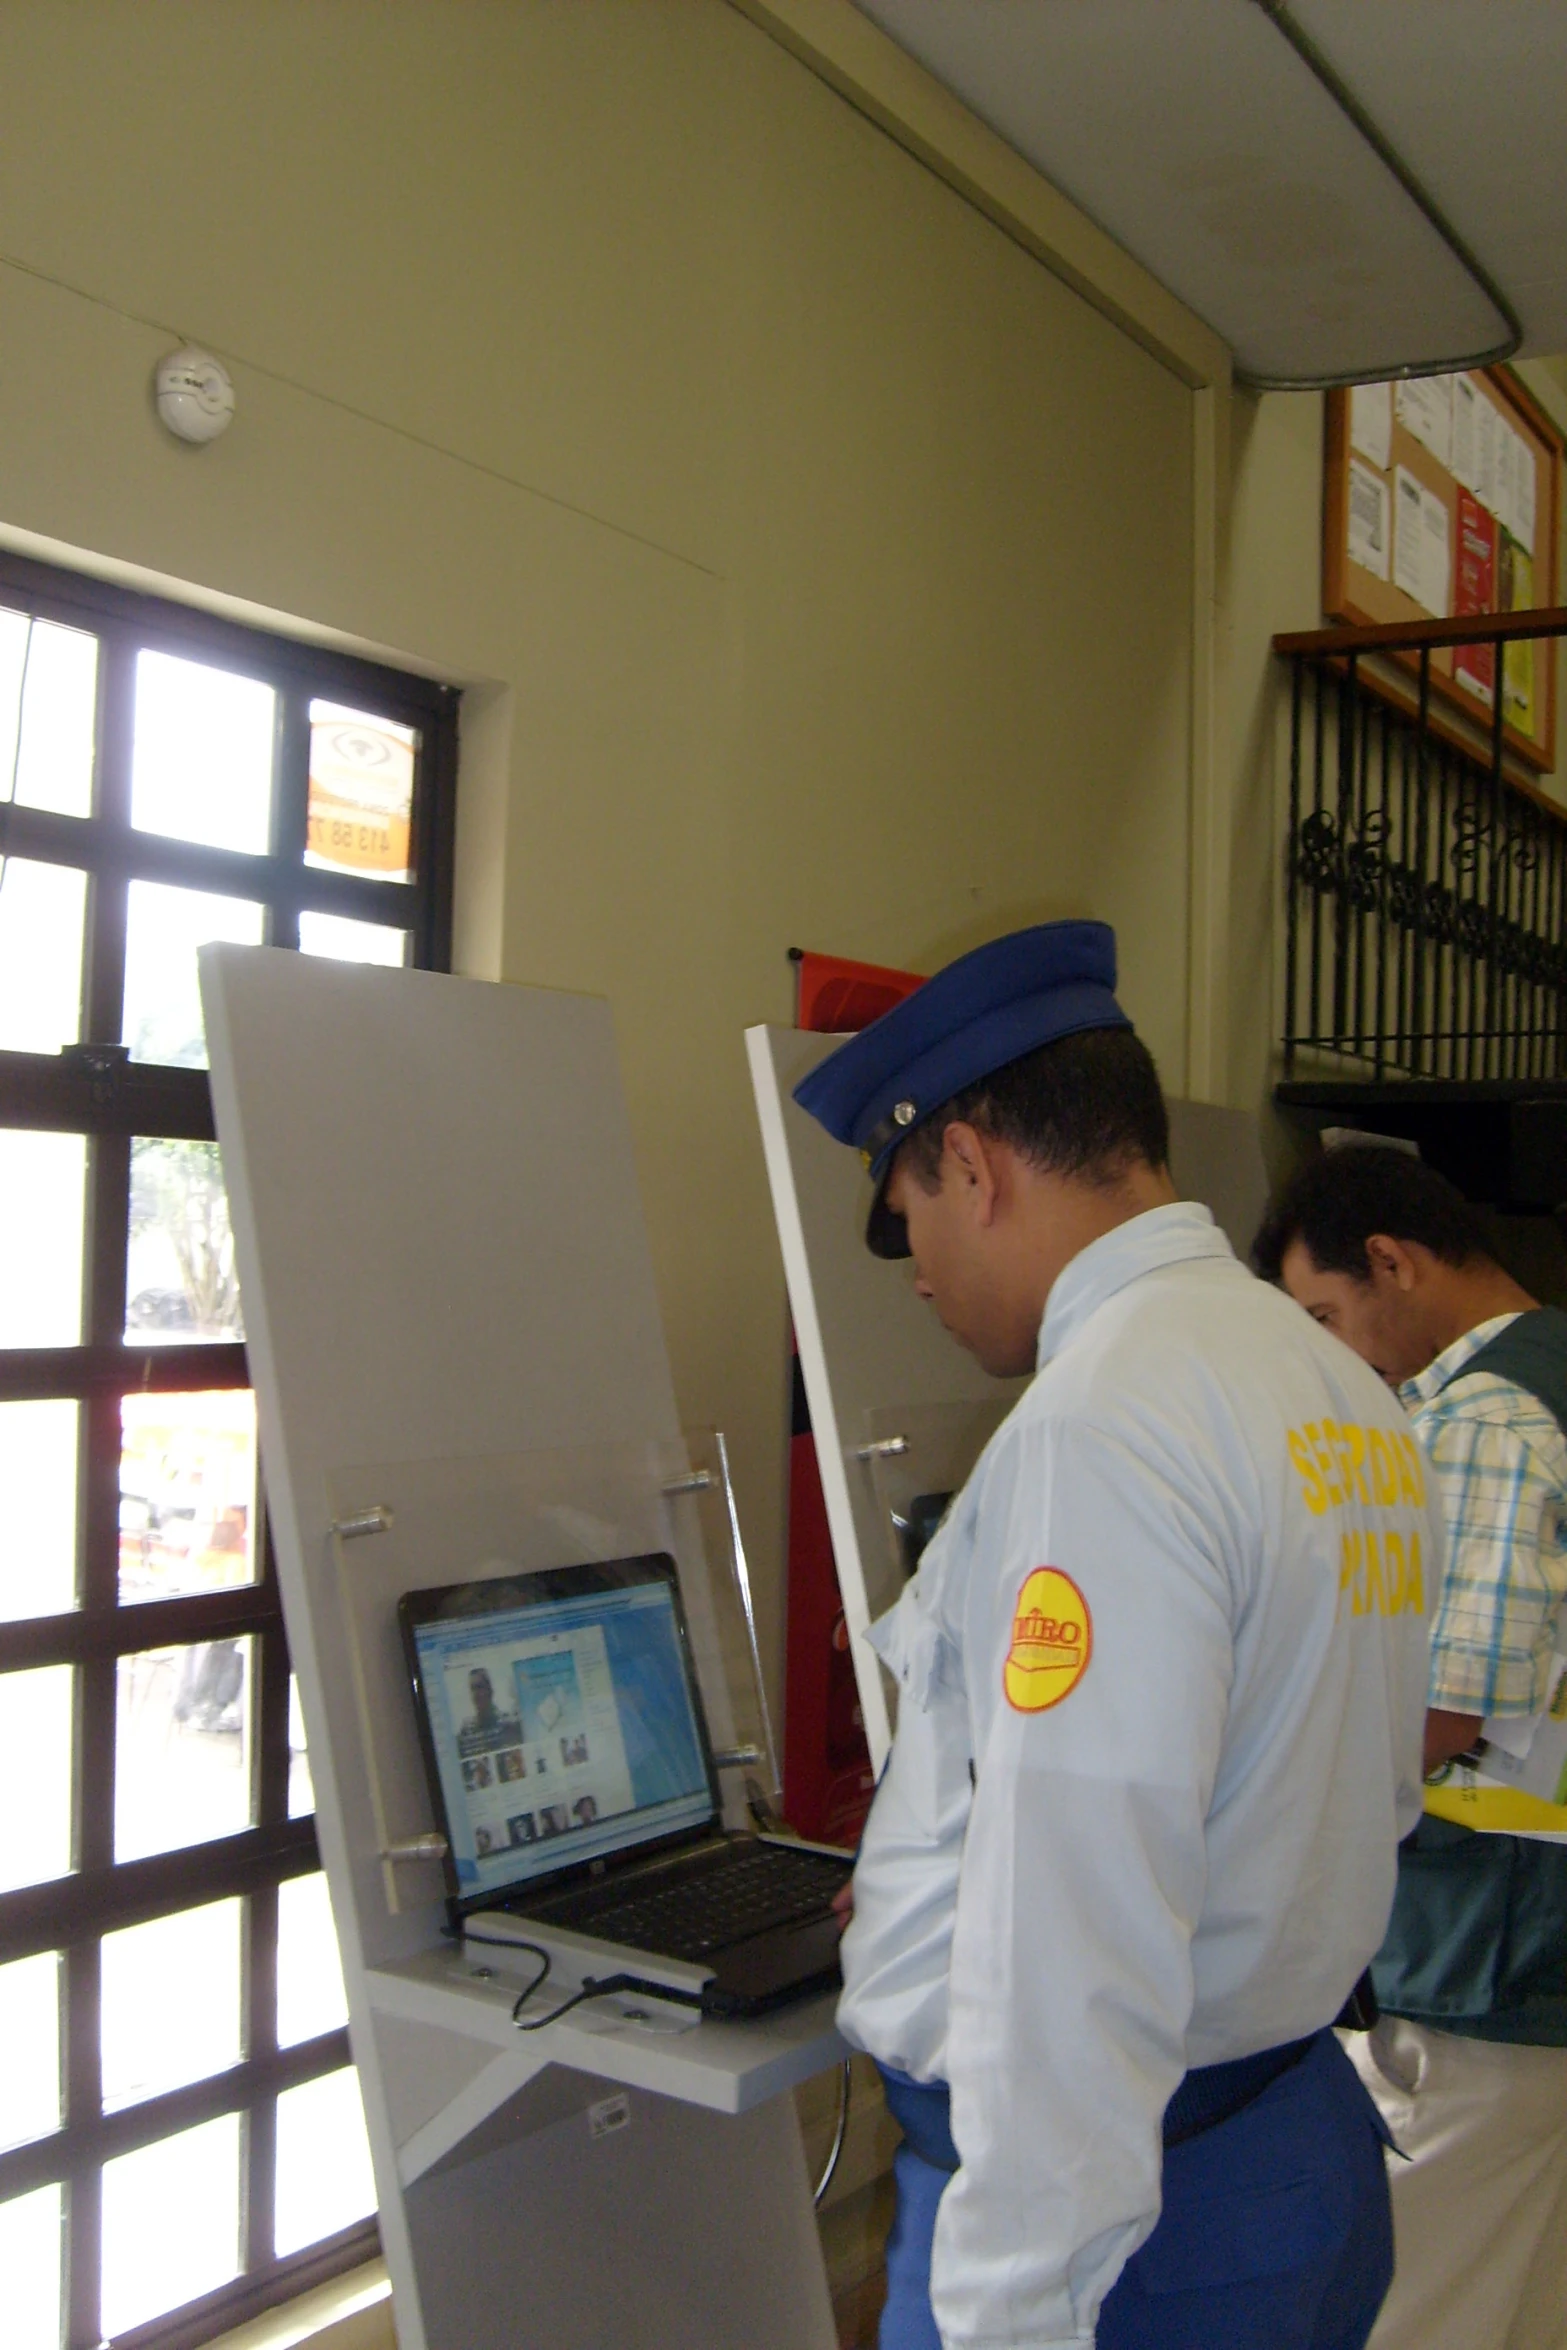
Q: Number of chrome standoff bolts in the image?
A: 5